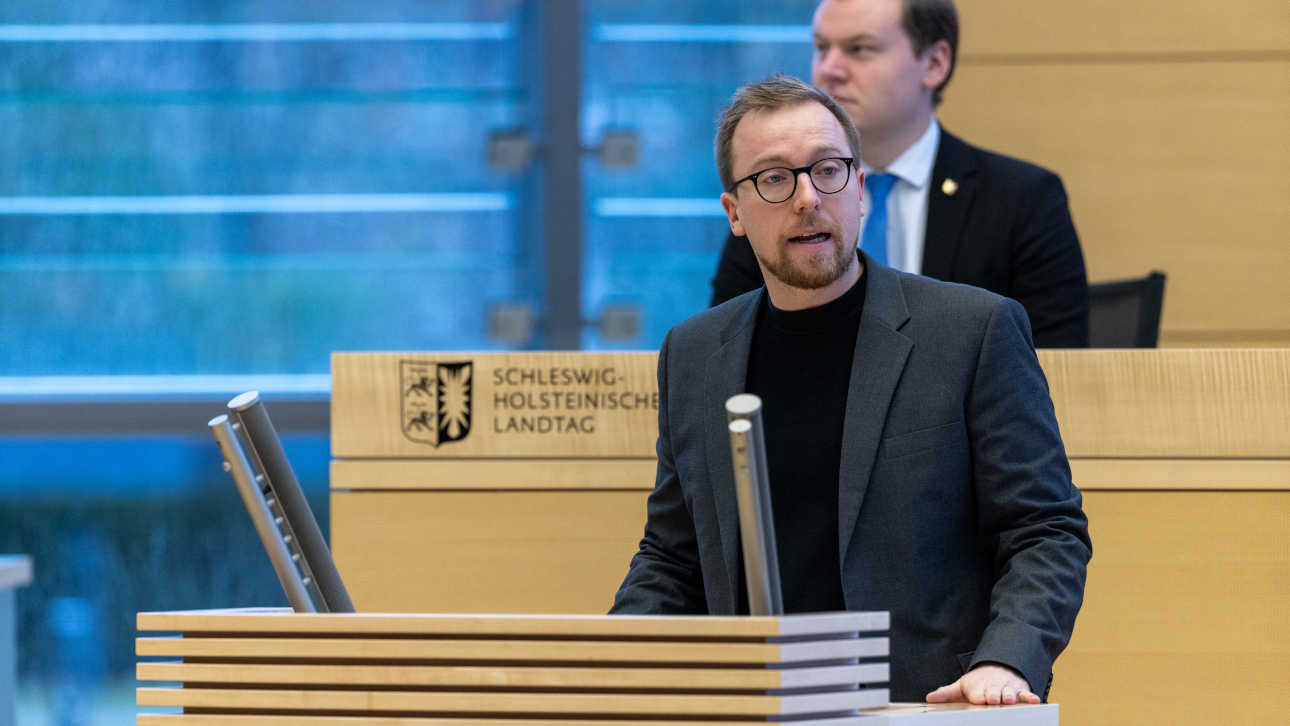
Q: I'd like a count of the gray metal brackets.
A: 4